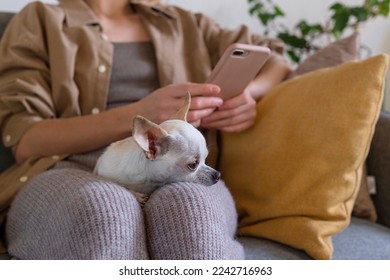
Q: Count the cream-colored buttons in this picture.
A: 6